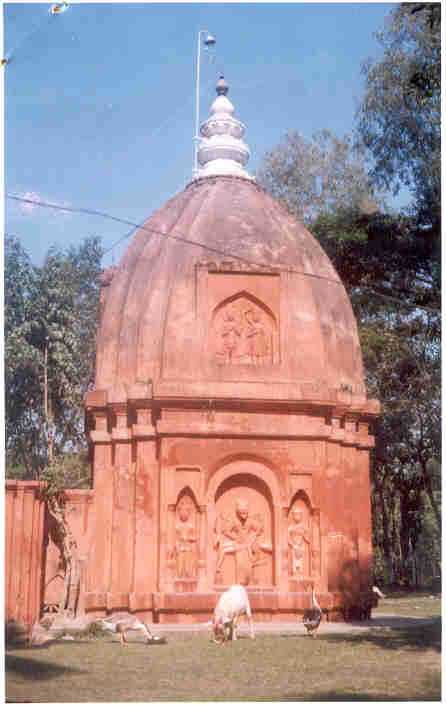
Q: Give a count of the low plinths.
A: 1